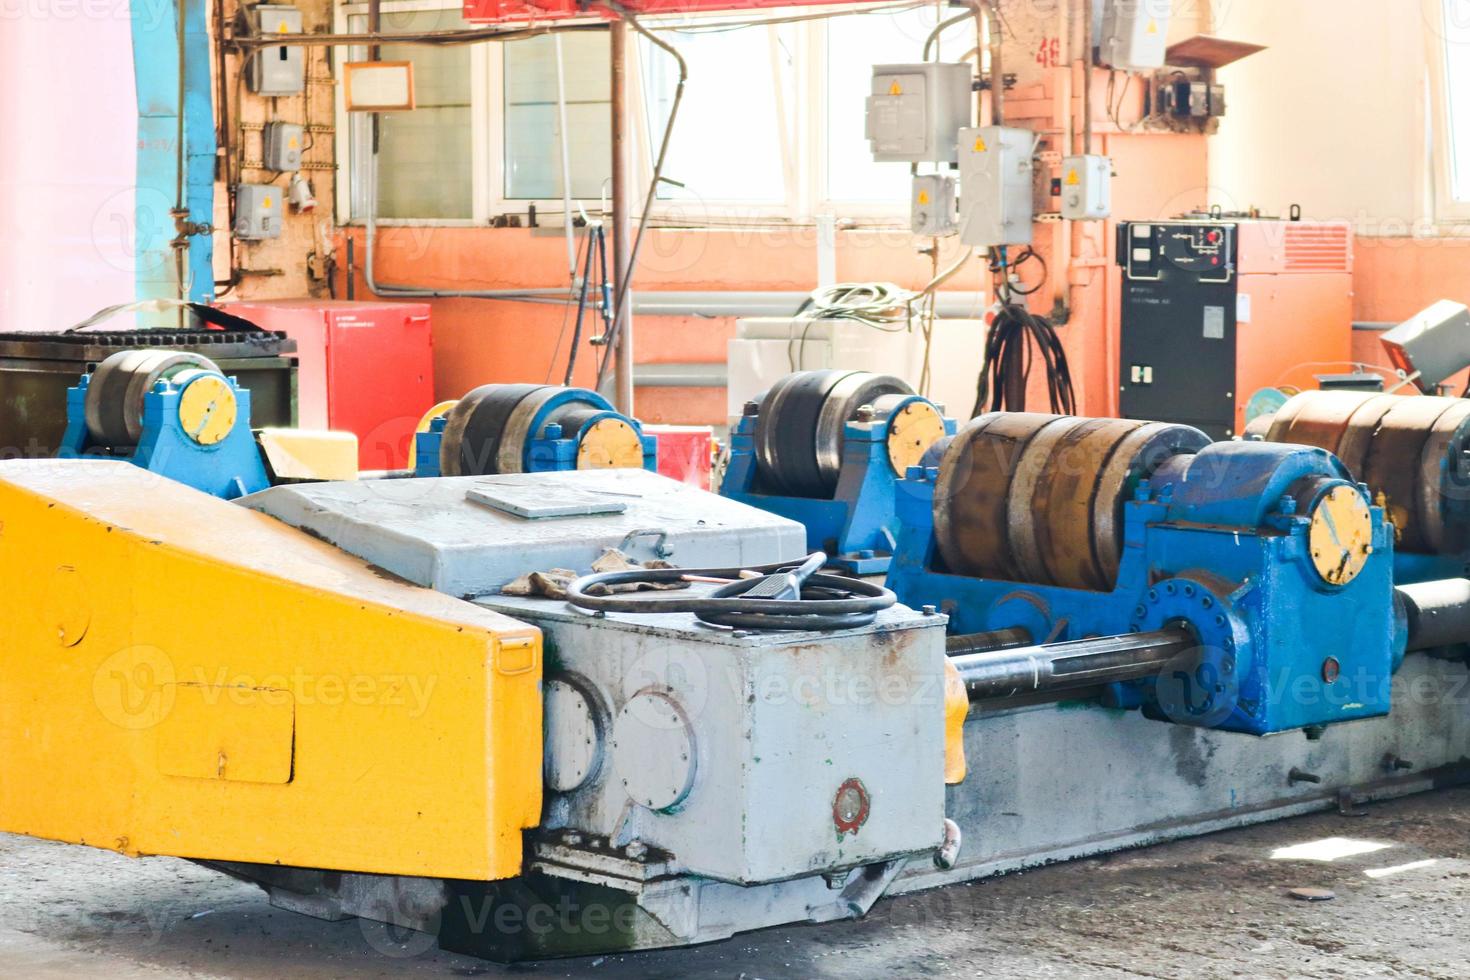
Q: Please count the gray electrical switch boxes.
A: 8